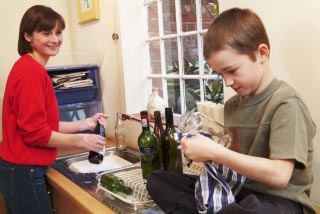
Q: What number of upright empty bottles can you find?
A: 4